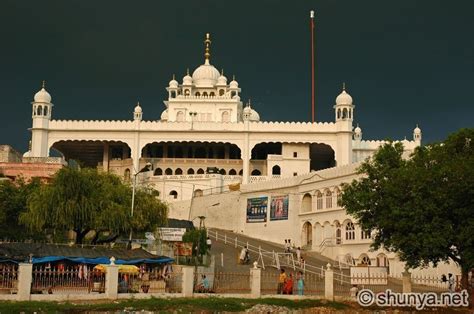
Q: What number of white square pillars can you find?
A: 6